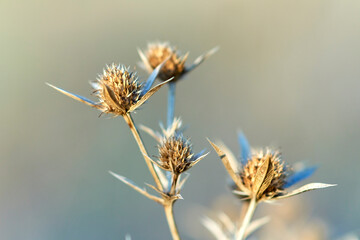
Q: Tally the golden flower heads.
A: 4